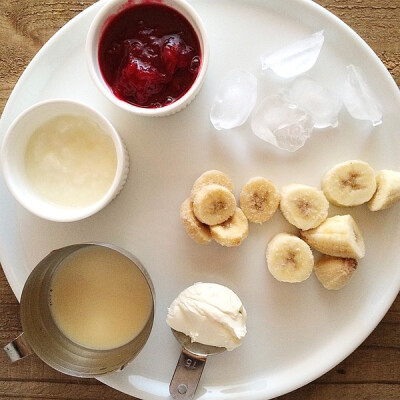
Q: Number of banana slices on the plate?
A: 11